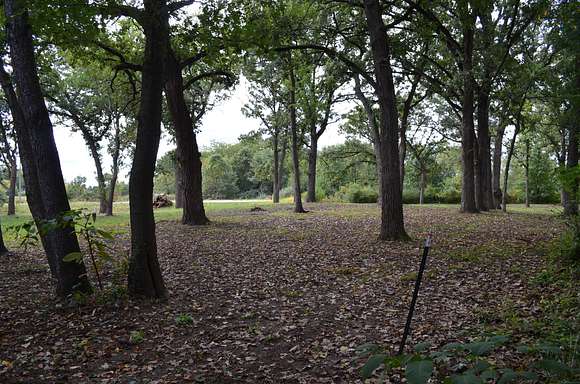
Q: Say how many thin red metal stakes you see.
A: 0